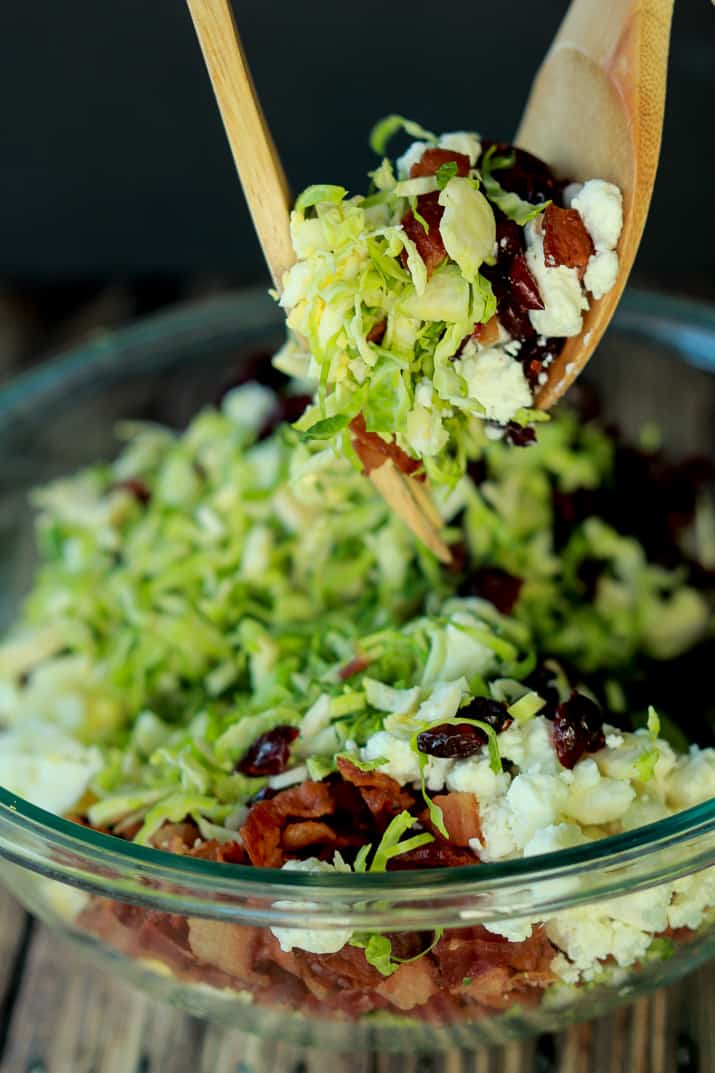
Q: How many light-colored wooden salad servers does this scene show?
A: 2